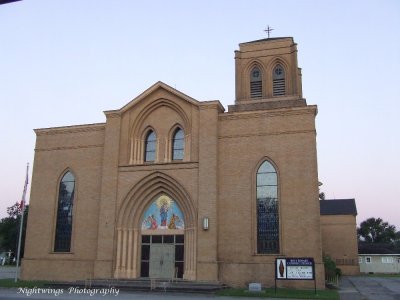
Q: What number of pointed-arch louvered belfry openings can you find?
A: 2